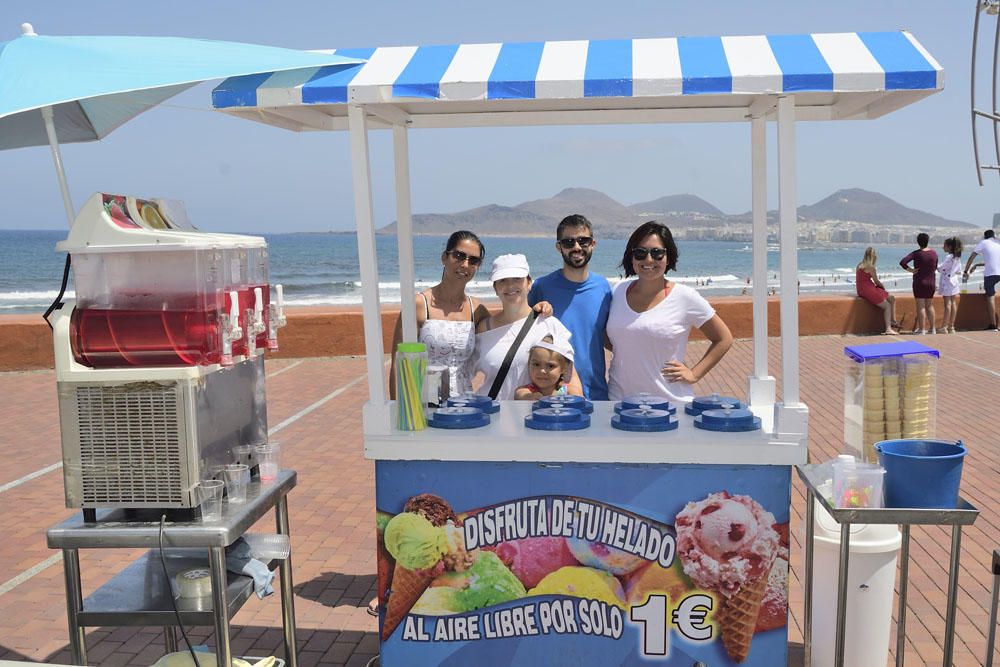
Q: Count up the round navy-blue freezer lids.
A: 8